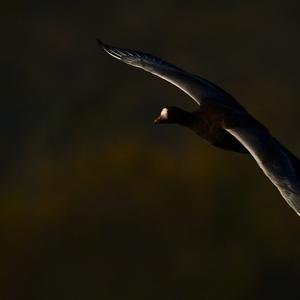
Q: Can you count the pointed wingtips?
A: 1